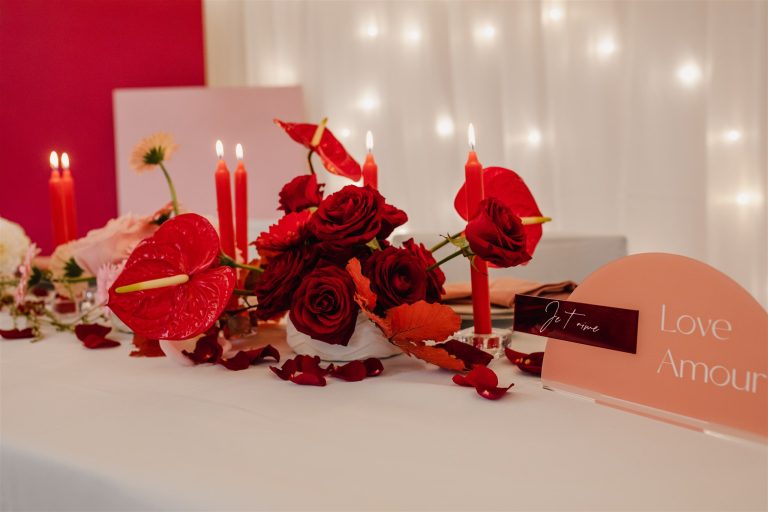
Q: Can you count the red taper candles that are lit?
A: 6